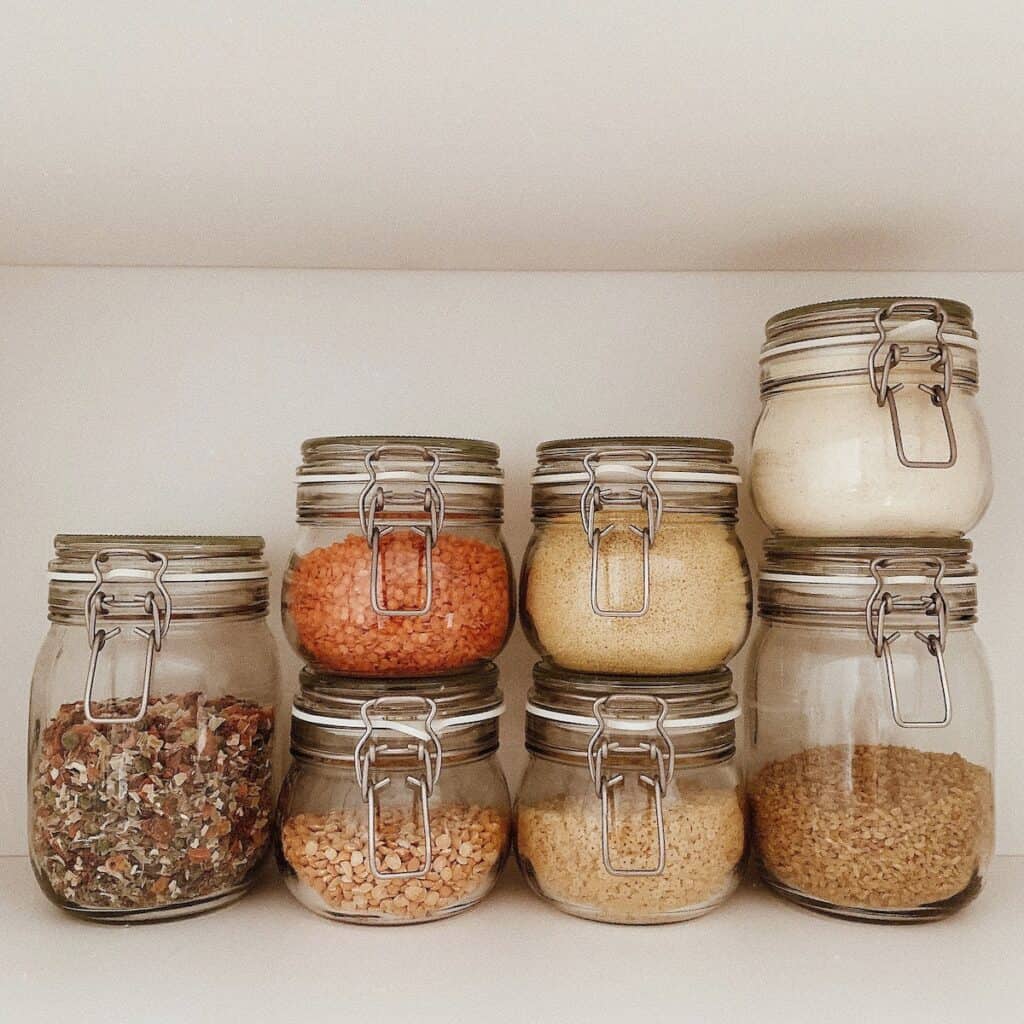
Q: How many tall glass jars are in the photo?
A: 2